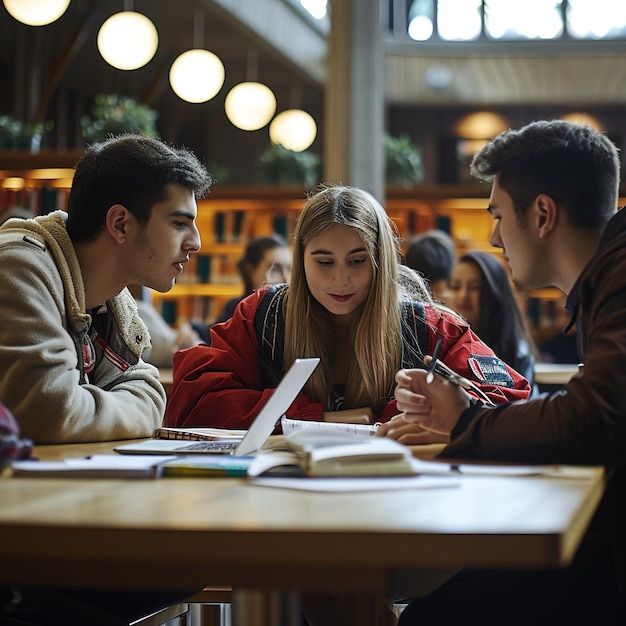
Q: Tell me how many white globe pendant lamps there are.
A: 5